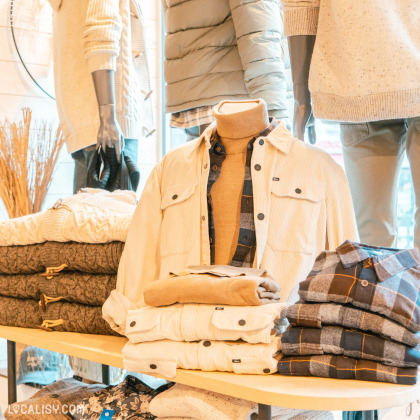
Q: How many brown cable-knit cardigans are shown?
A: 3